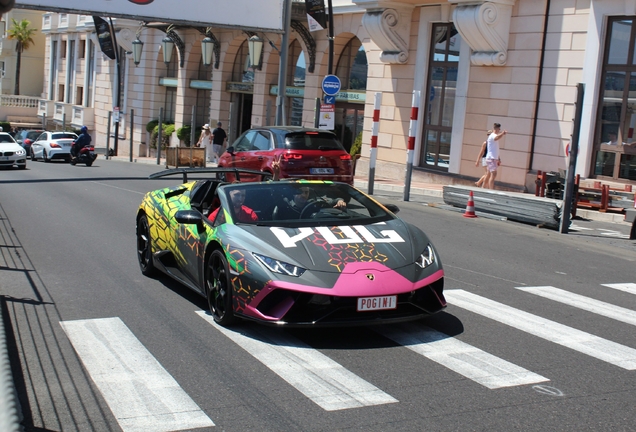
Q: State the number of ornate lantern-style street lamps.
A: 4